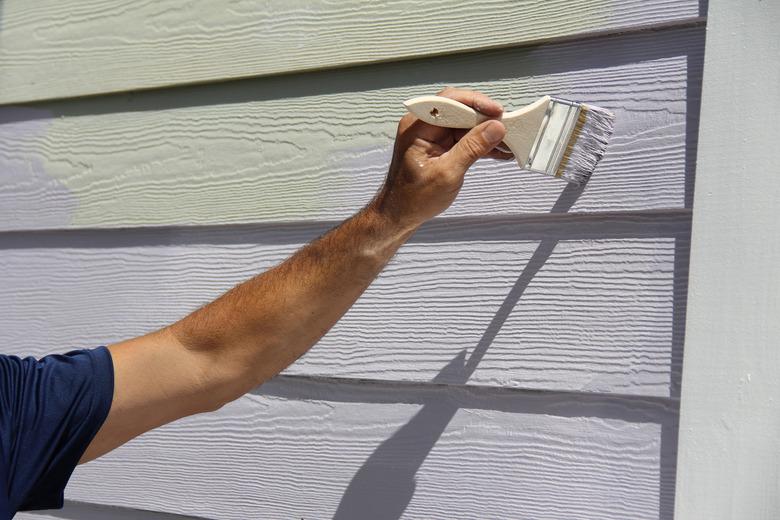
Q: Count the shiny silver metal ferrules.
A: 1